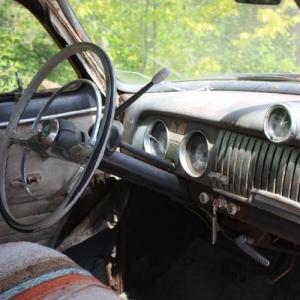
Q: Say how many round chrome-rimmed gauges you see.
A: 3